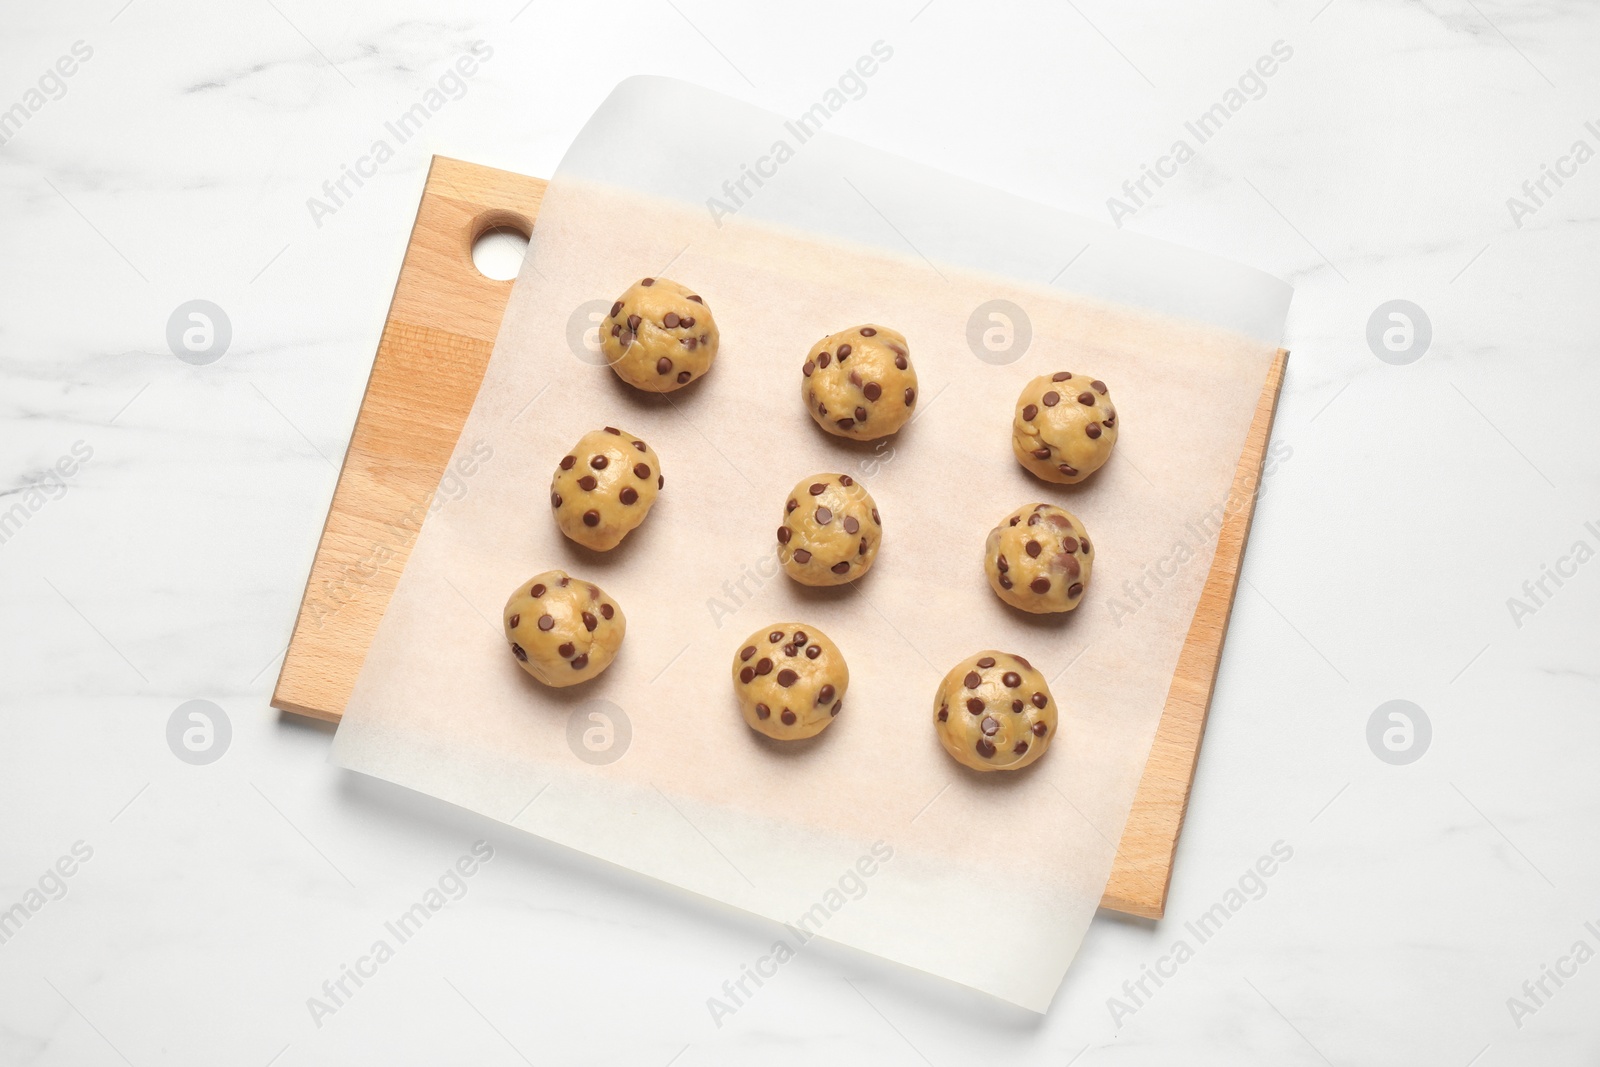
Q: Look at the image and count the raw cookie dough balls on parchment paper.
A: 9